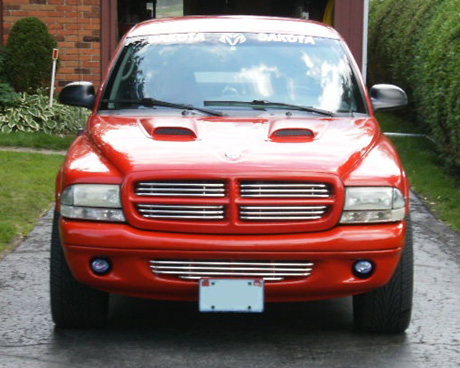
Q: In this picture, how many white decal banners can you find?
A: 1